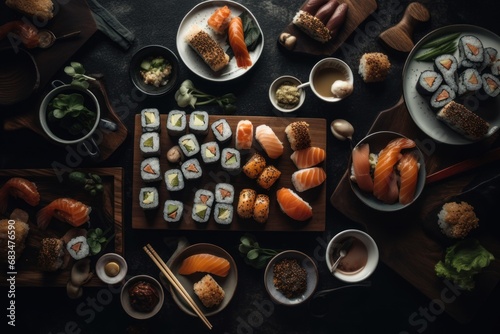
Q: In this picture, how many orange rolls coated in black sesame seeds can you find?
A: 4